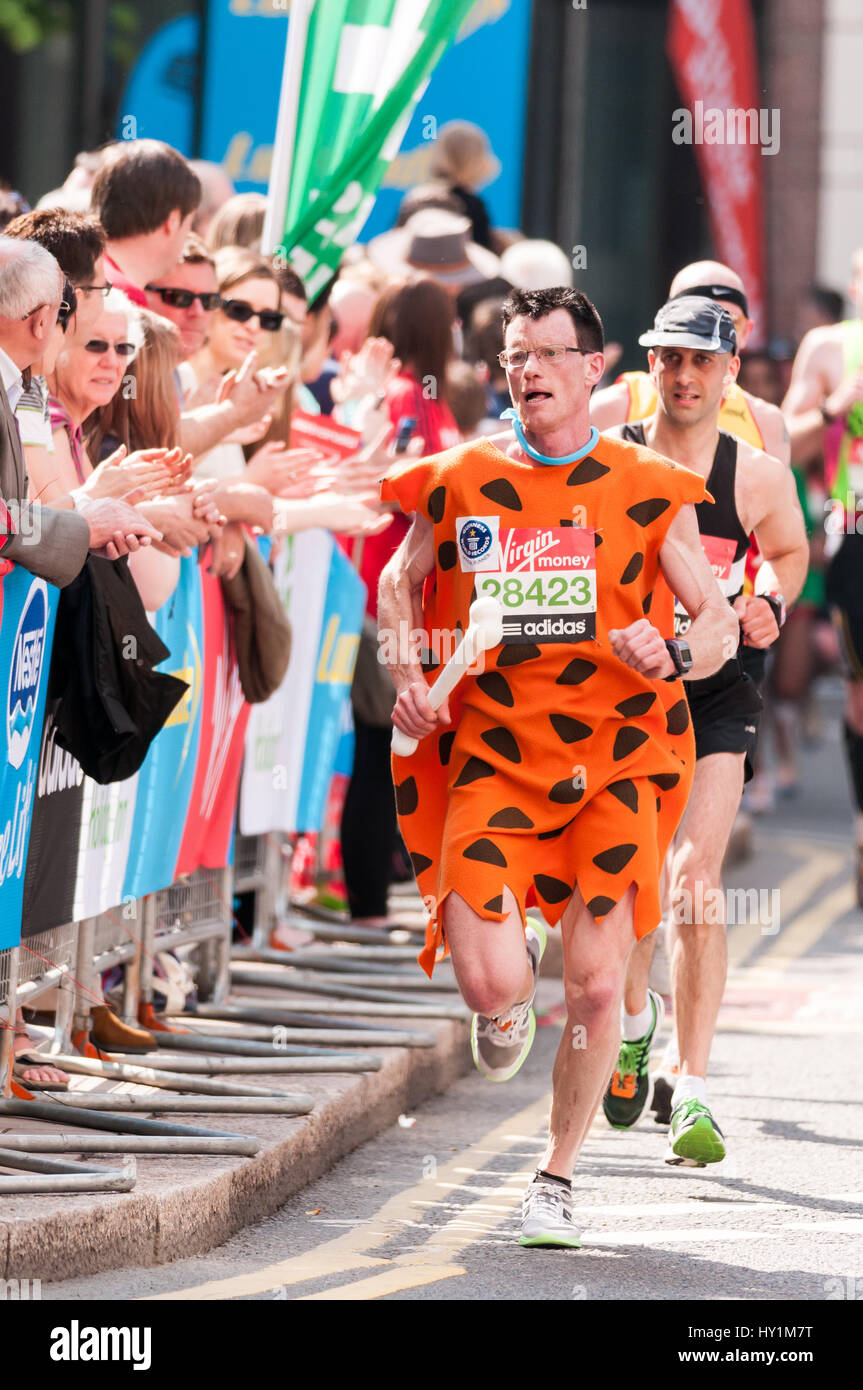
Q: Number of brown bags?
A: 1